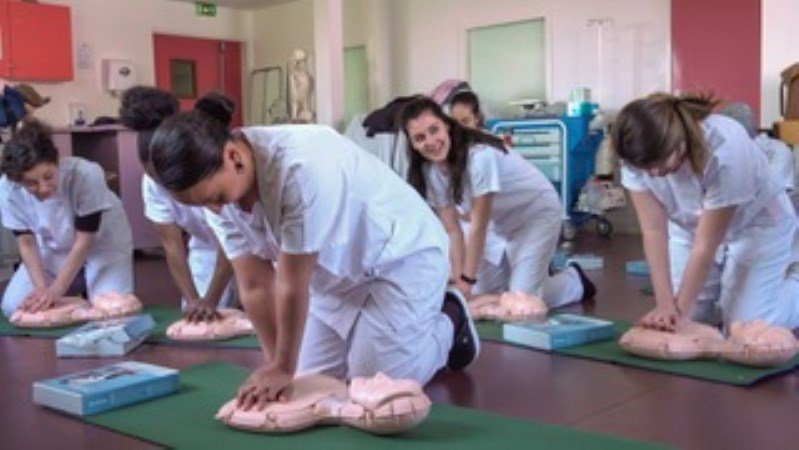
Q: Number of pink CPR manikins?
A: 5